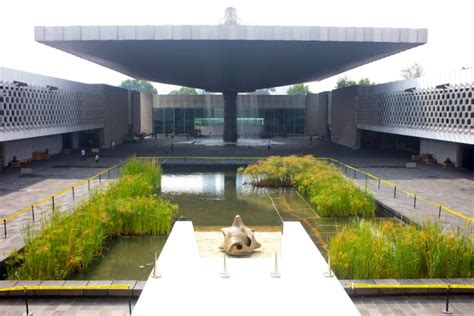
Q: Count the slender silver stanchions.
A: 4